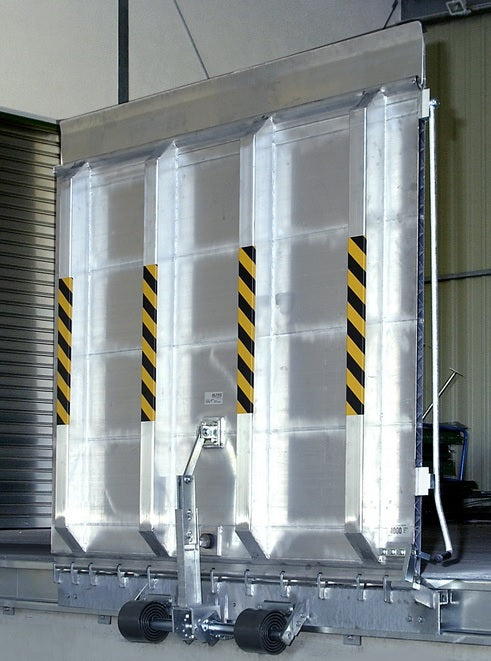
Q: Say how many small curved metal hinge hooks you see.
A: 11